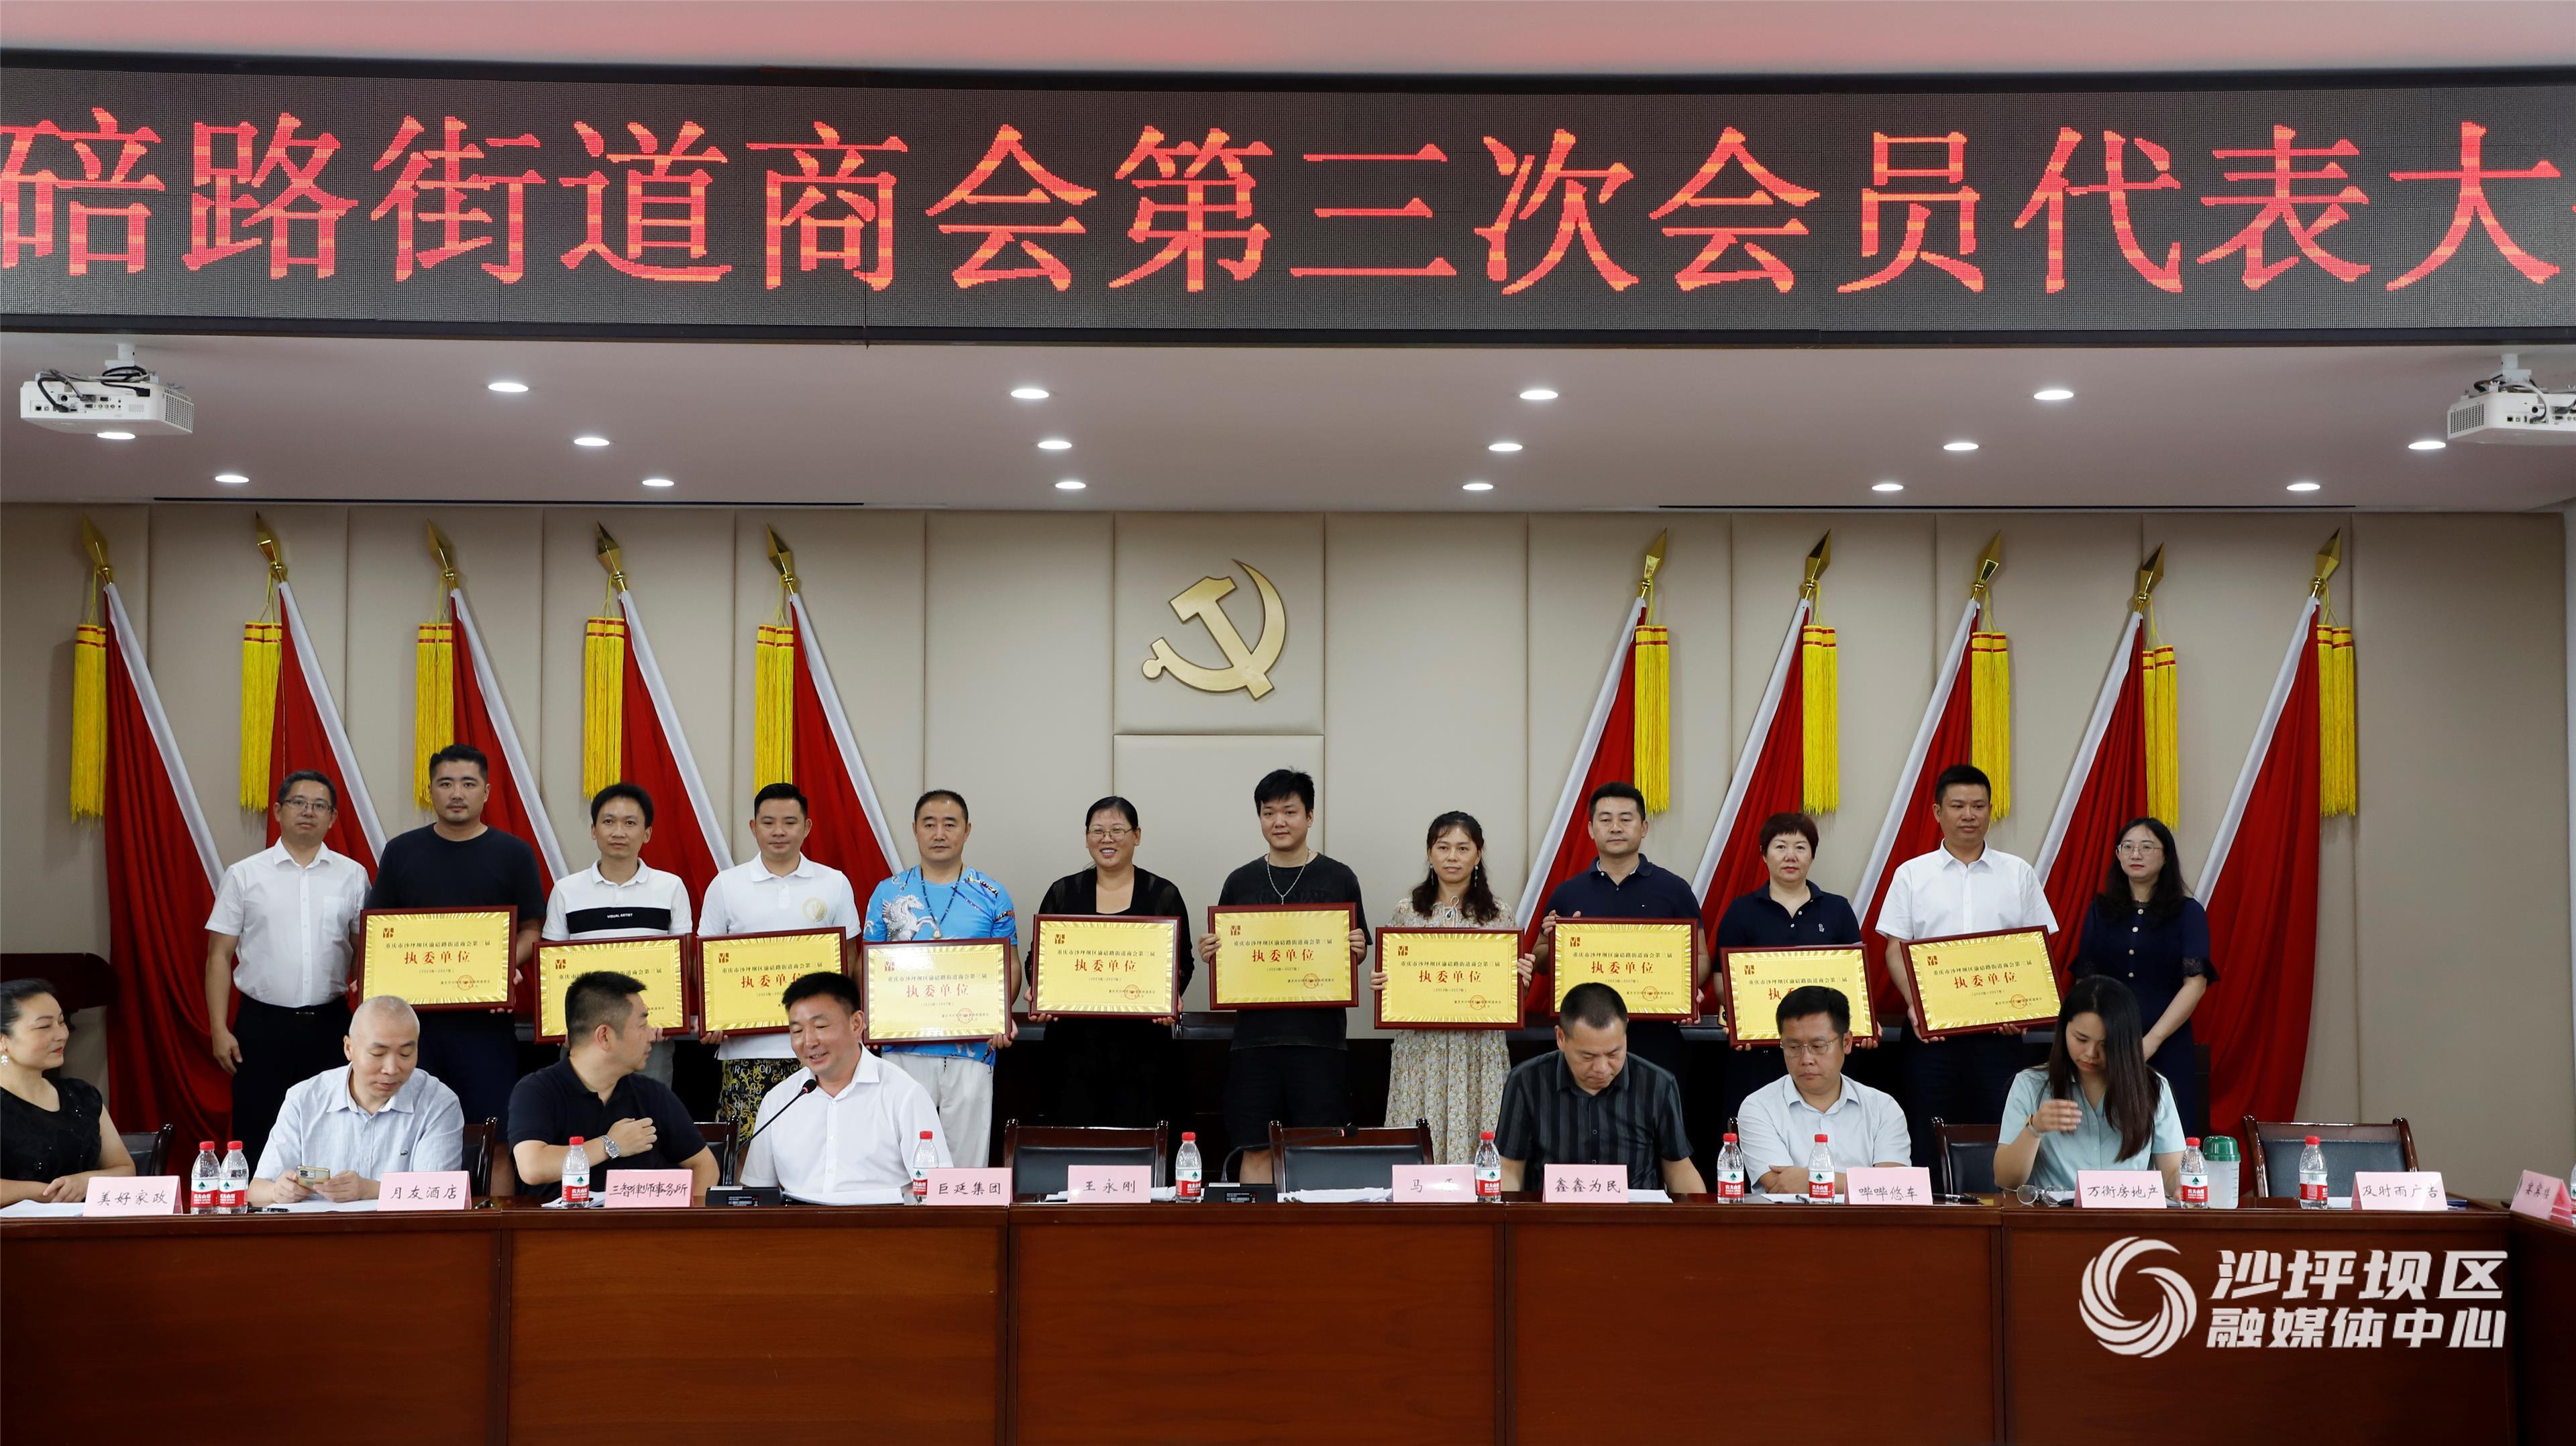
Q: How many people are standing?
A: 12